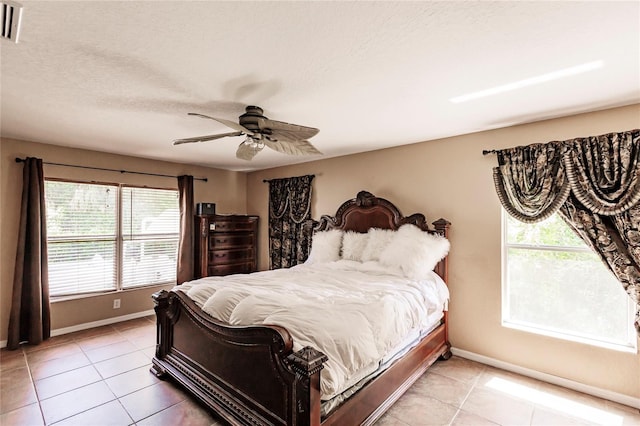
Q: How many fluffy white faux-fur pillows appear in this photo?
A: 4